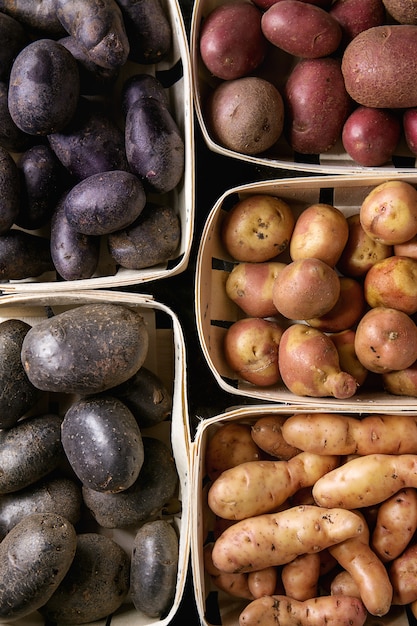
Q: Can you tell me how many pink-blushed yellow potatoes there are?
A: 14